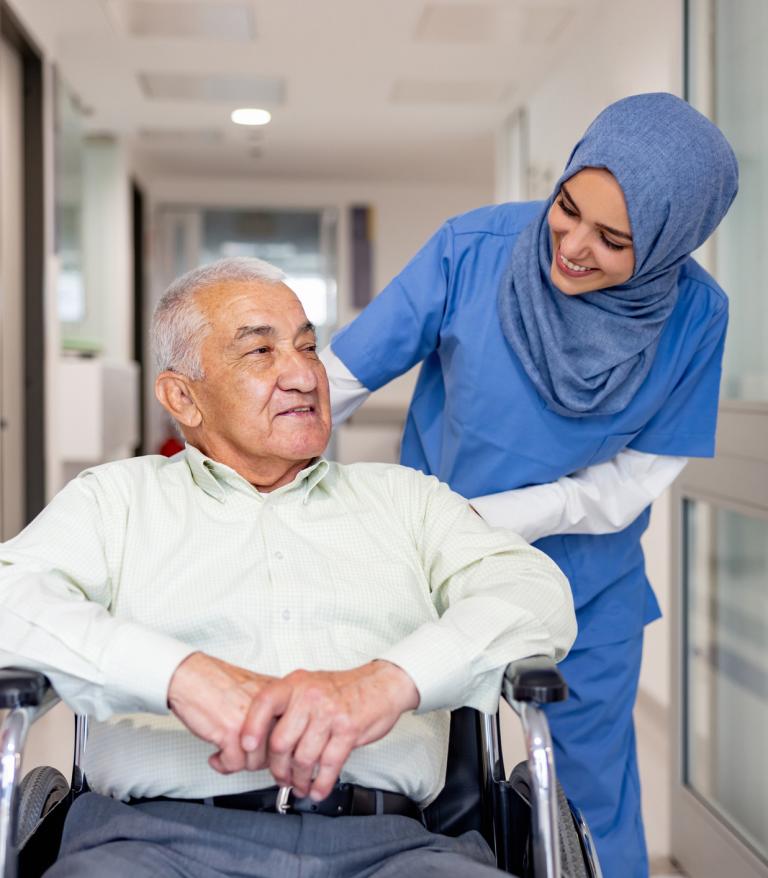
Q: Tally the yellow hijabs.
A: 0